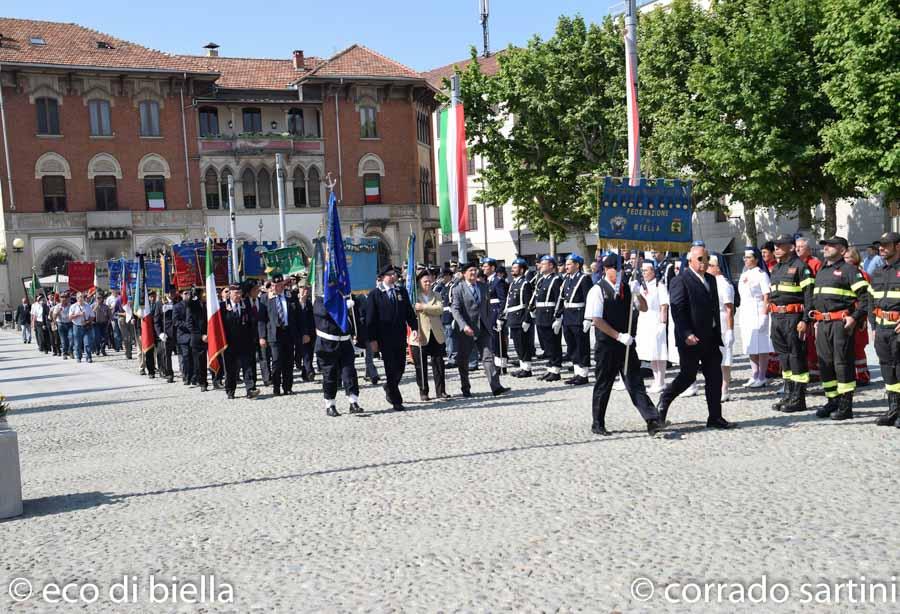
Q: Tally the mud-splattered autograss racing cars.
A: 0